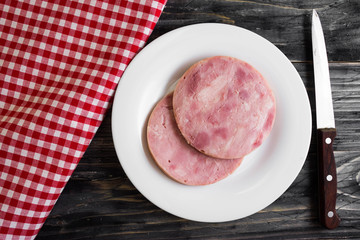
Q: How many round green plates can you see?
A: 0